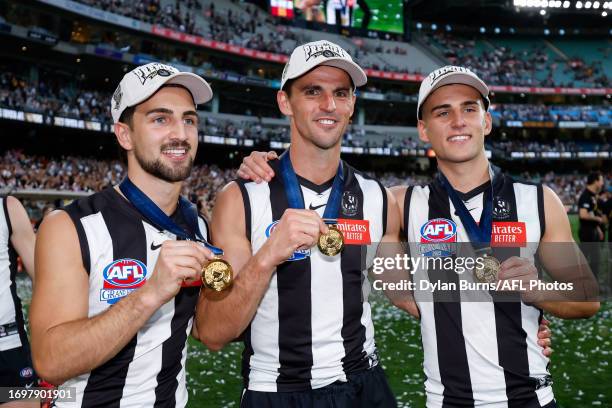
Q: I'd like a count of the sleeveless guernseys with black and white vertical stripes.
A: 3